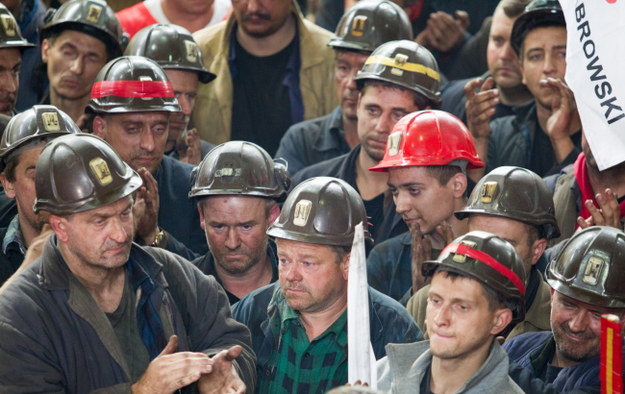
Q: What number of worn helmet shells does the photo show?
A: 15